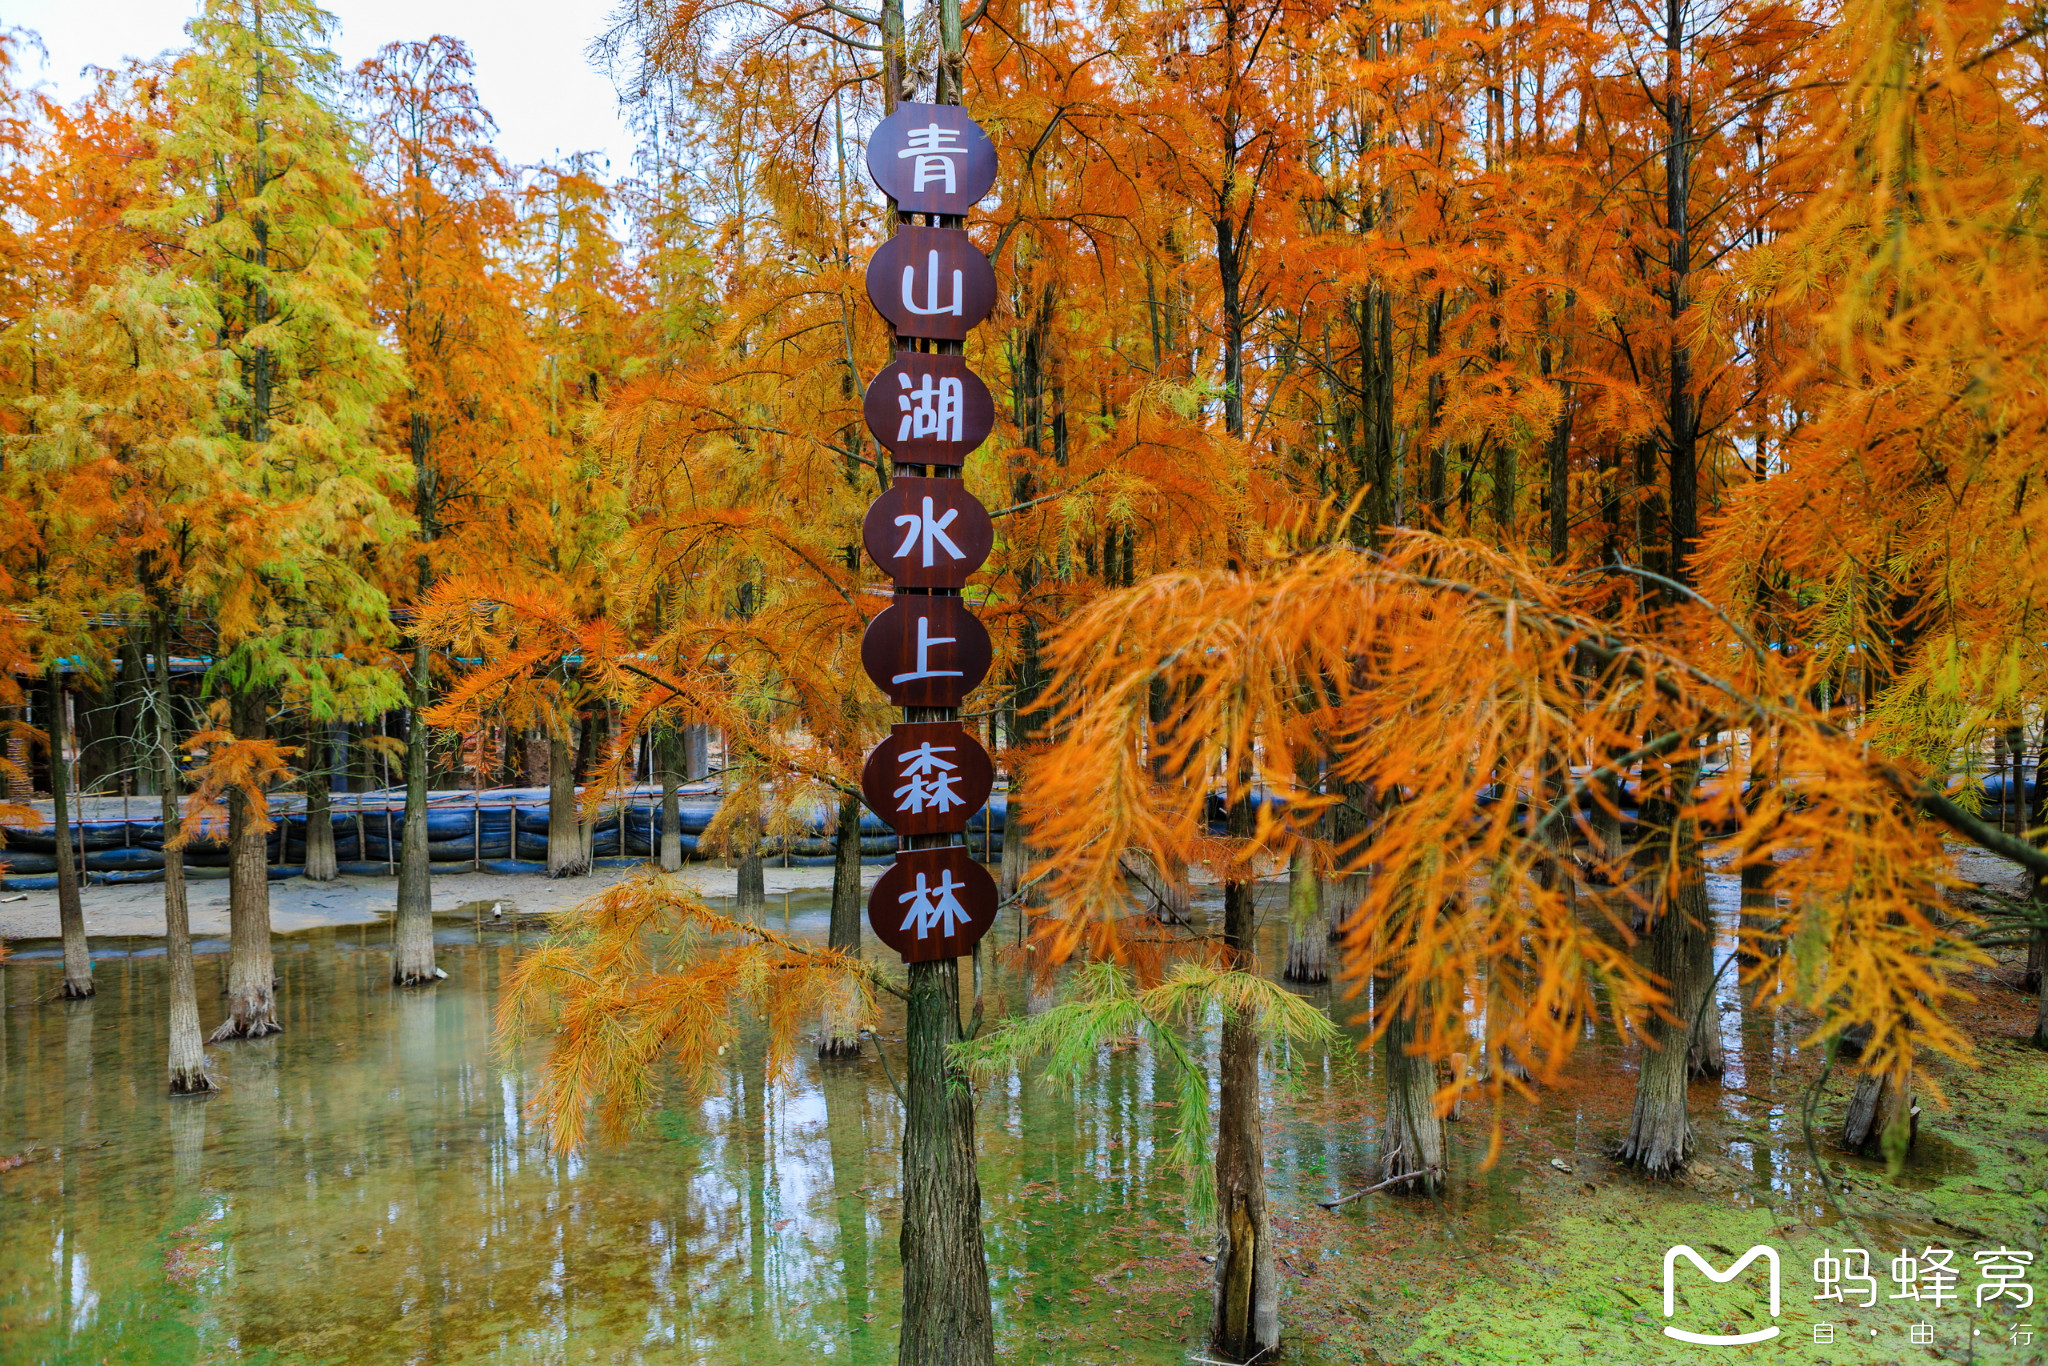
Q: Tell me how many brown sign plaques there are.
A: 7